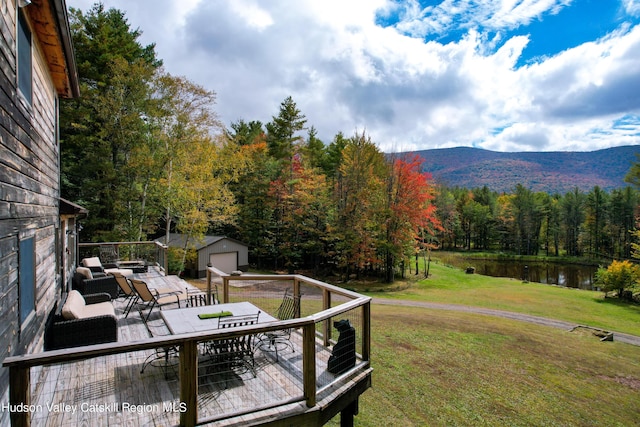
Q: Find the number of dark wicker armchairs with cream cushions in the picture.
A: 3